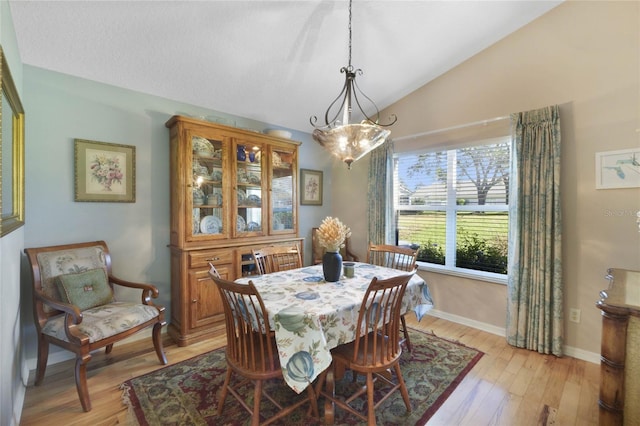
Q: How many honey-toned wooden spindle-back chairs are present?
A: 4